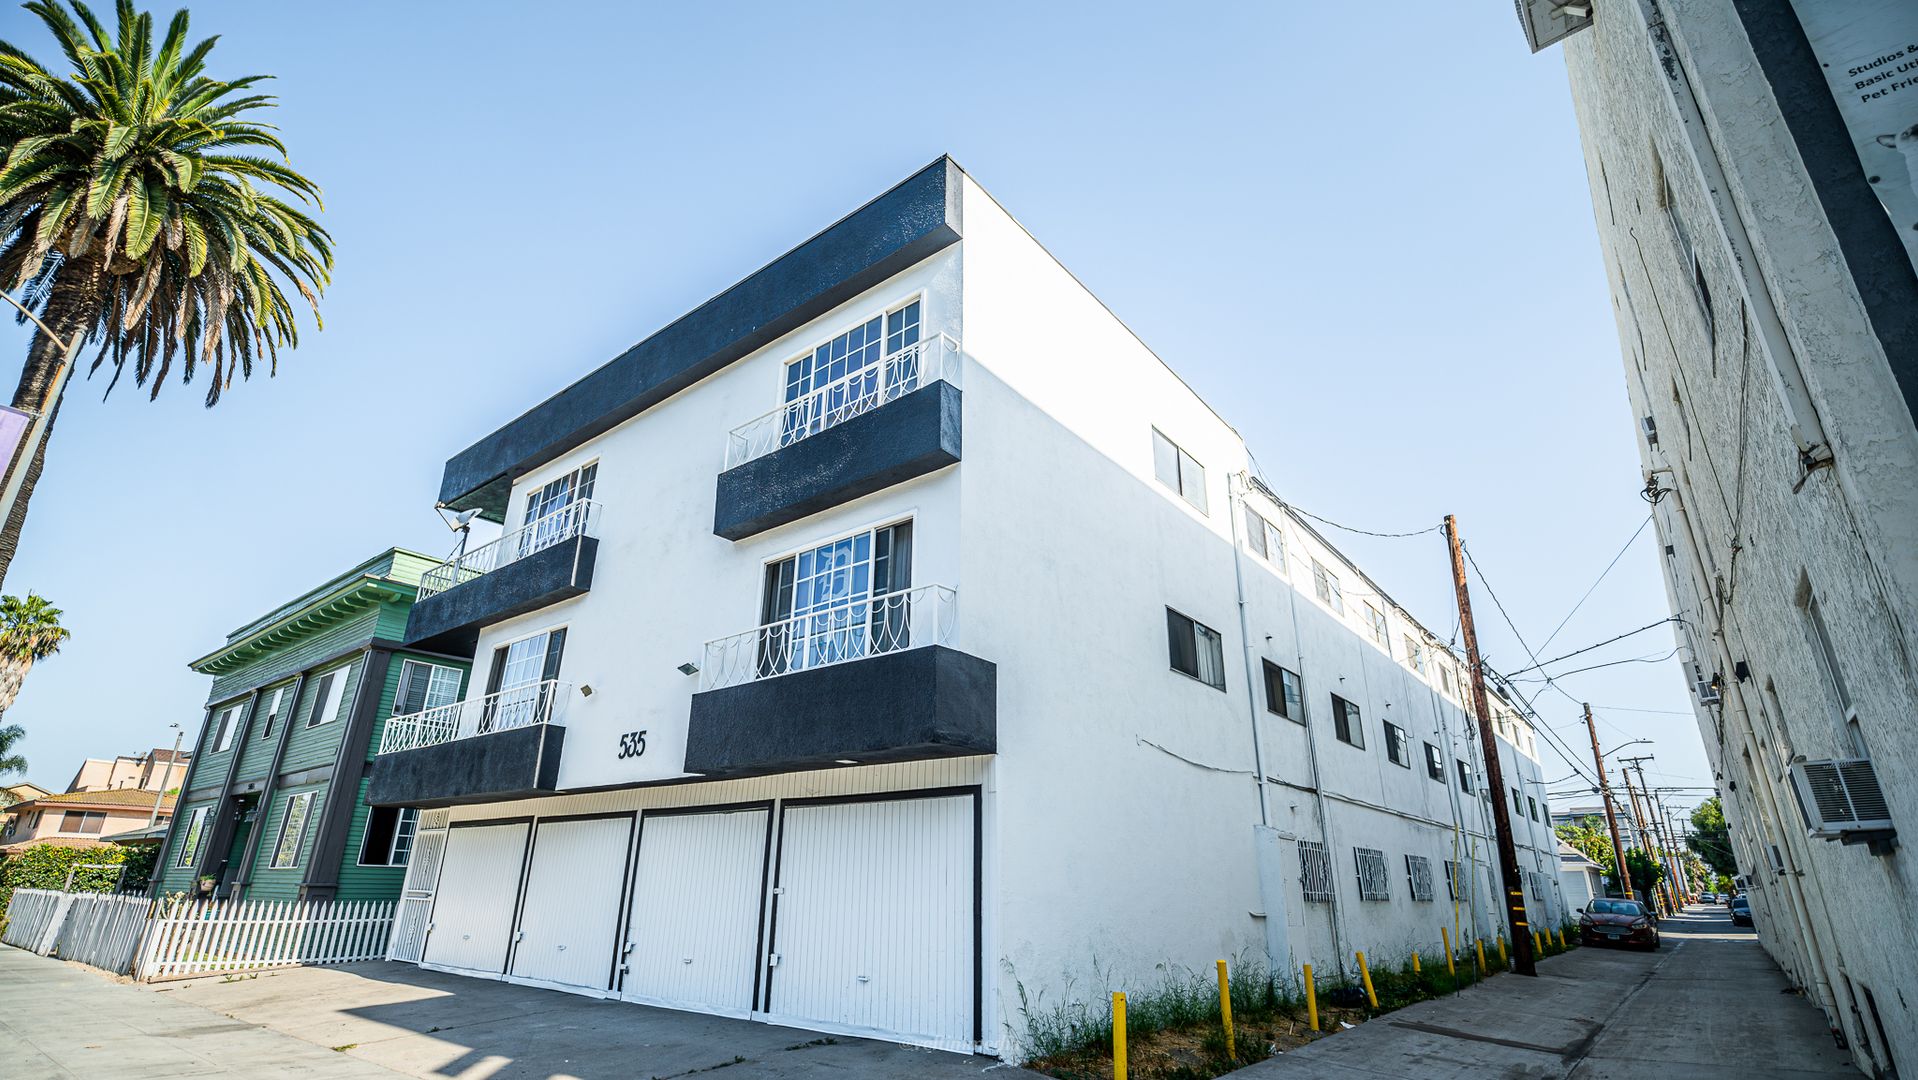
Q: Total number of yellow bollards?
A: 11